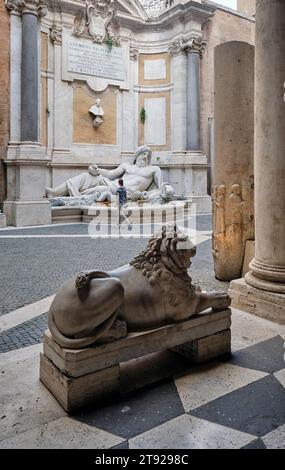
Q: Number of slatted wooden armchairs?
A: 0